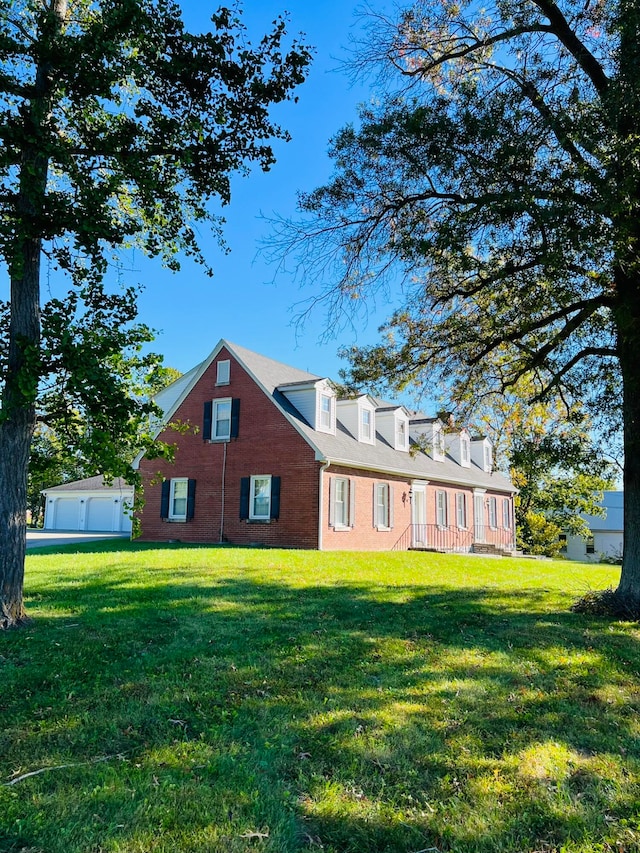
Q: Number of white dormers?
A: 6